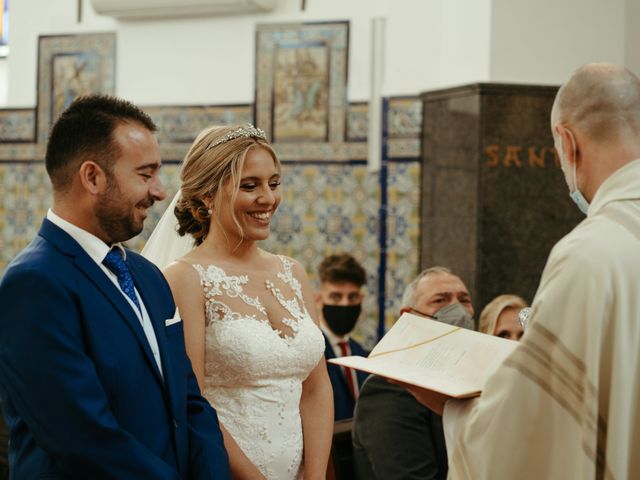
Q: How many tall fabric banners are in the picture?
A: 0